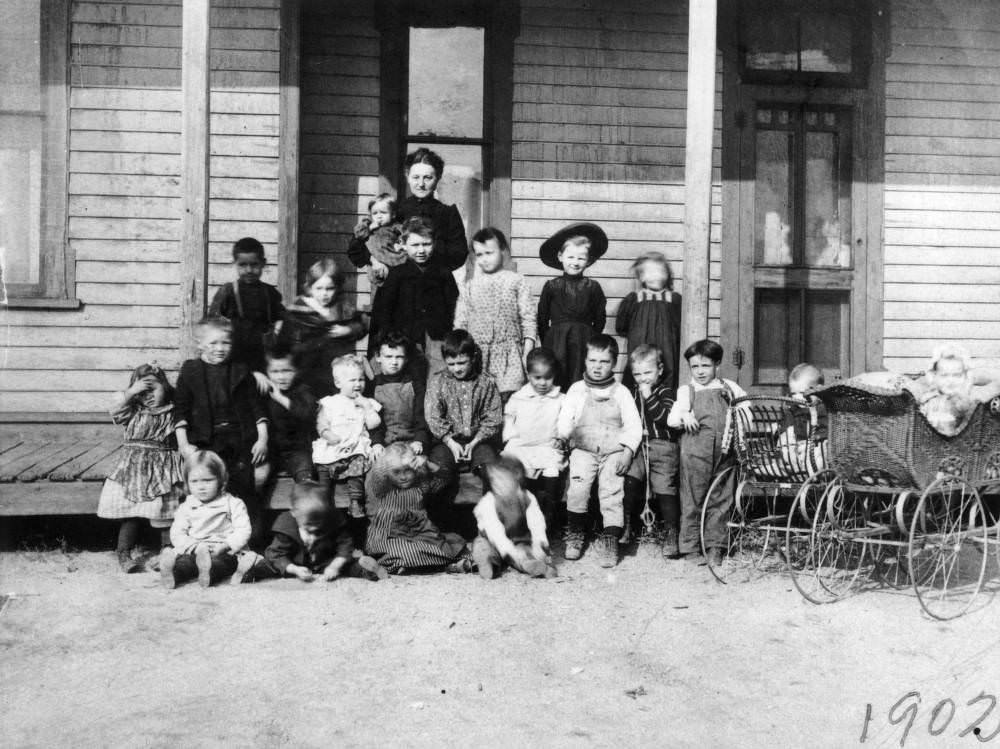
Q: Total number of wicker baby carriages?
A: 2